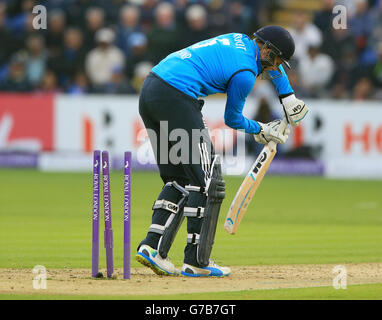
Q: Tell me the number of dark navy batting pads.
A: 2